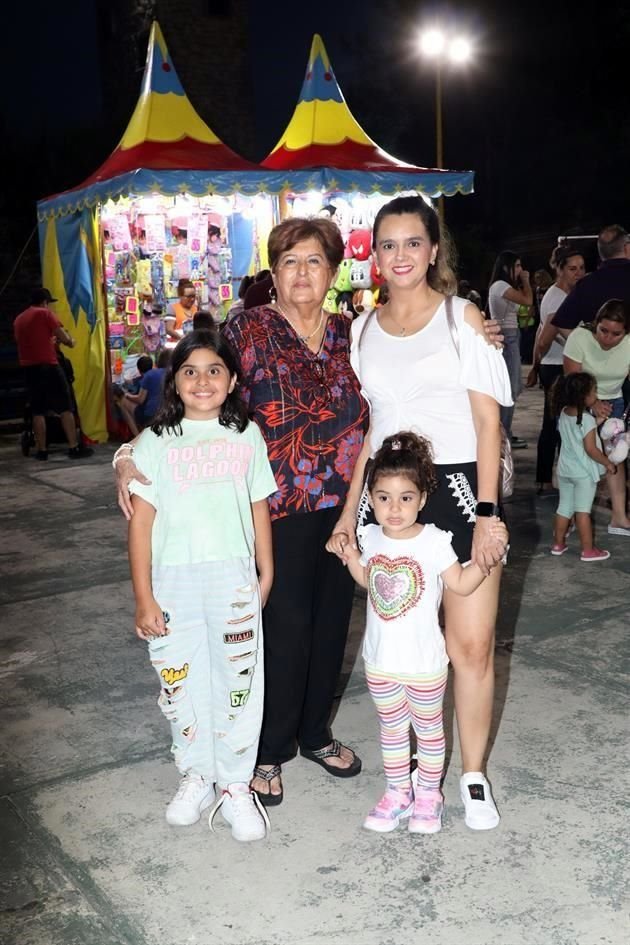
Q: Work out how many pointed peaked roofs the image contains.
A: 2